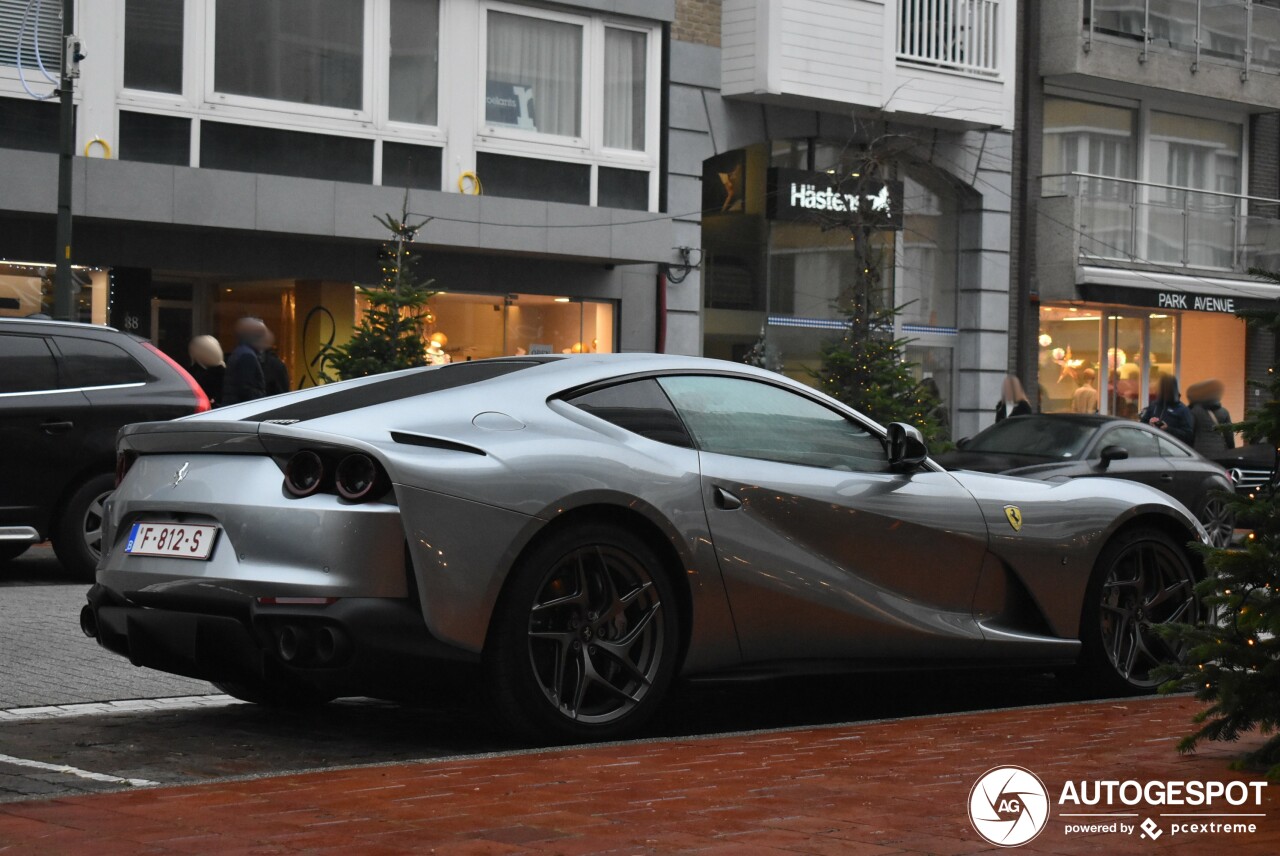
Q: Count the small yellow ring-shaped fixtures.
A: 2